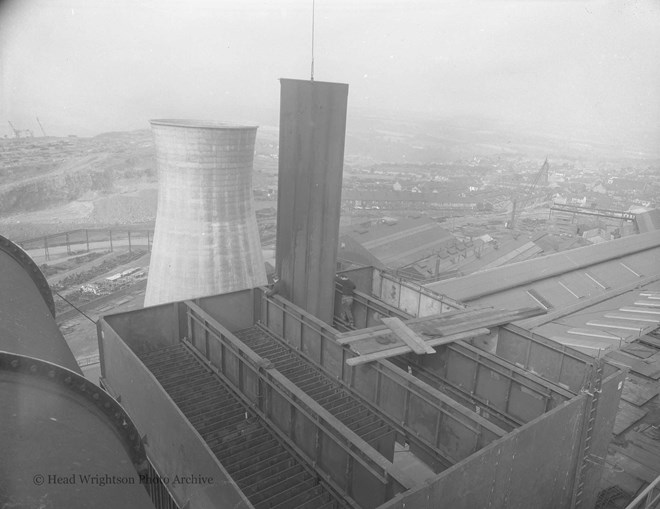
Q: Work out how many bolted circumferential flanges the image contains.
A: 2